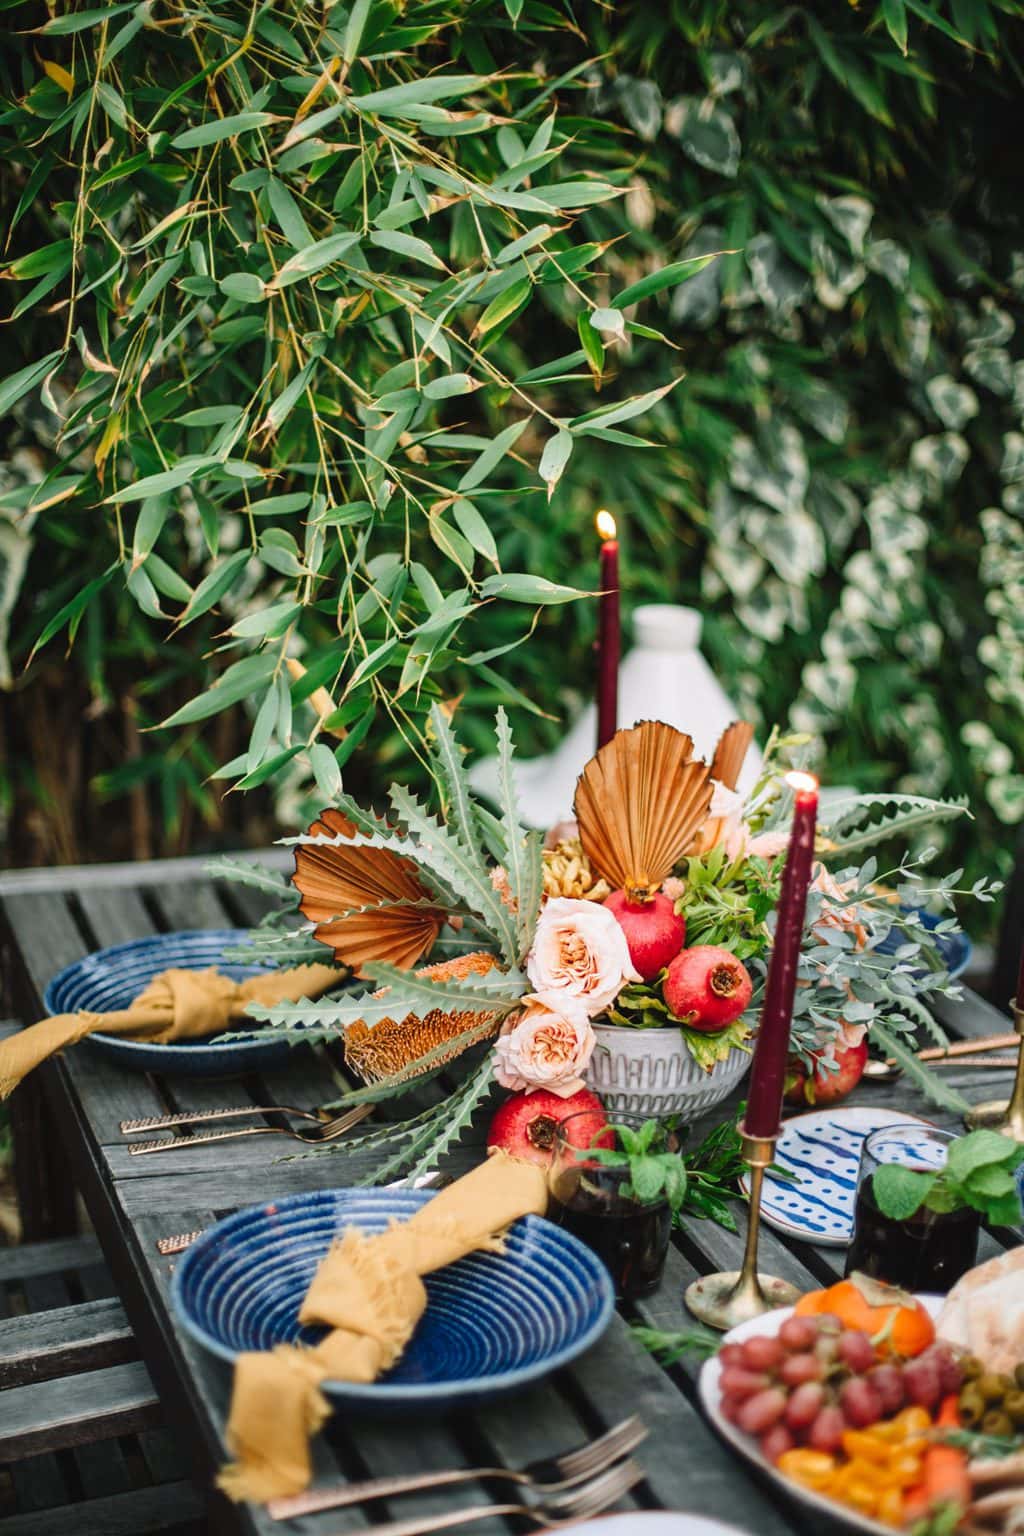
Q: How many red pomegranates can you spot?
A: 4